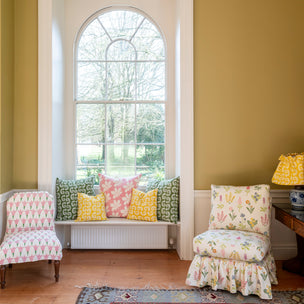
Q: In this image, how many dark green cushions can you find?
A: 2